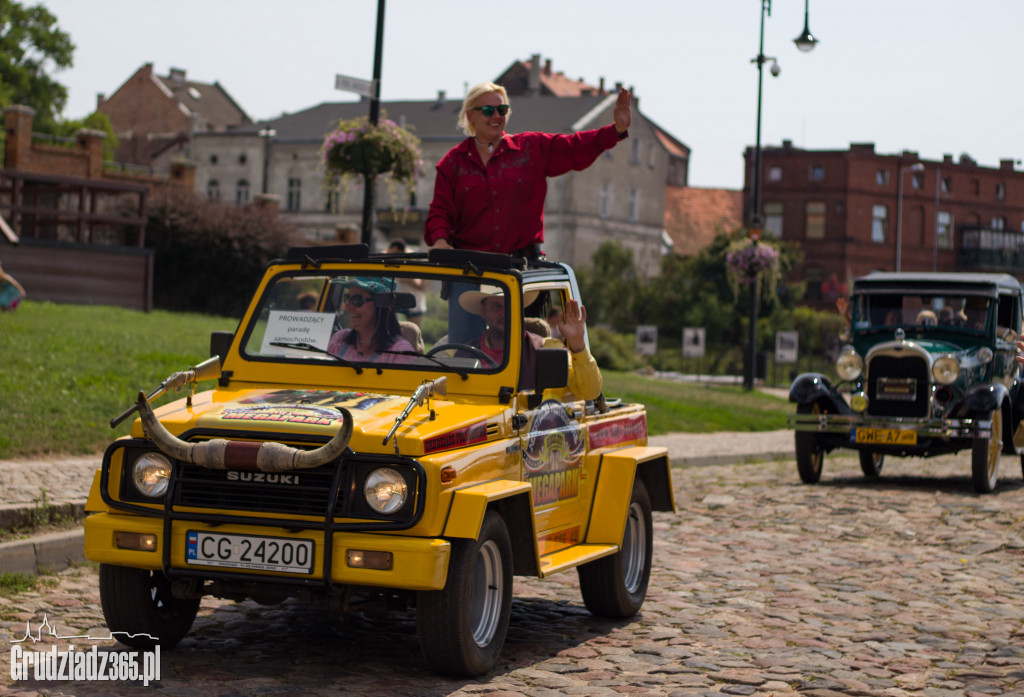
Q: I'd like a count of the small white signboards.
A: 3